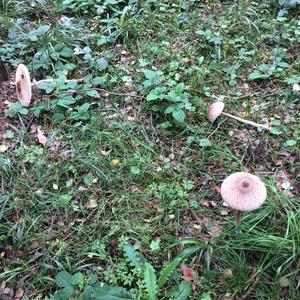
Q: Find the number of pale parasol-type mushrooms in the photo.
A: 3